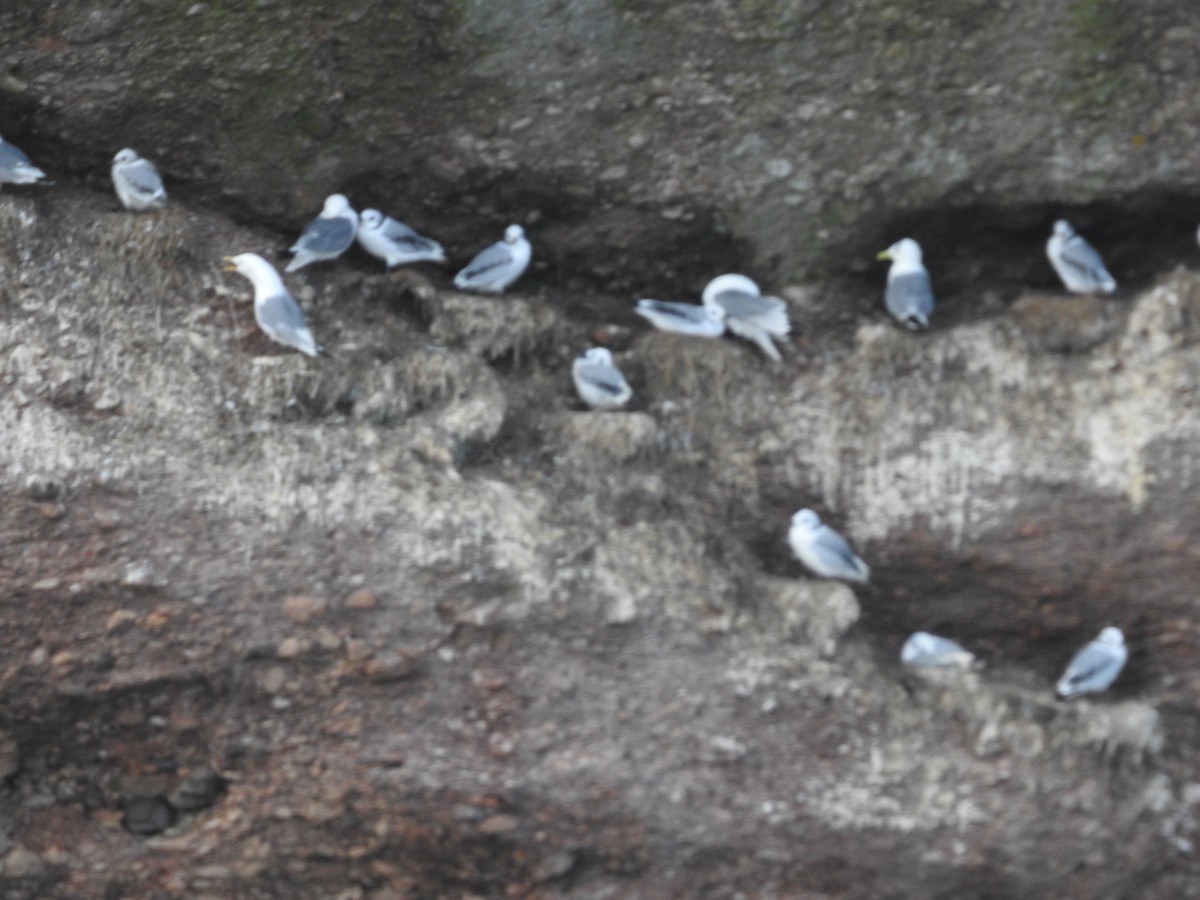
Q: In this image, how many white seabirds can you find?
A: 14